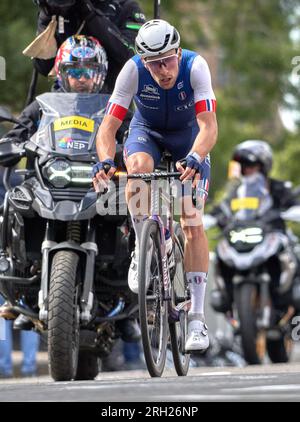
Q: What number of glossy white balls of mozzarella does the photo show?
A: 0